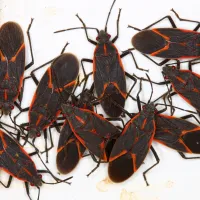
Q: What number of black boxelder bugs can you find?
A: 10